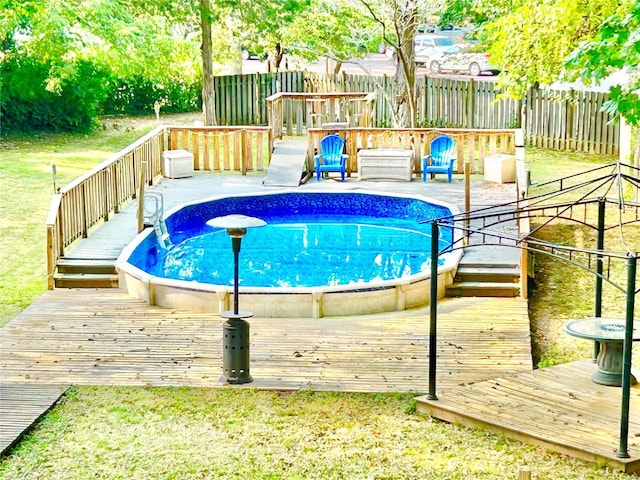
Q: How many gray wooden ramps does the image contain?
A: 1